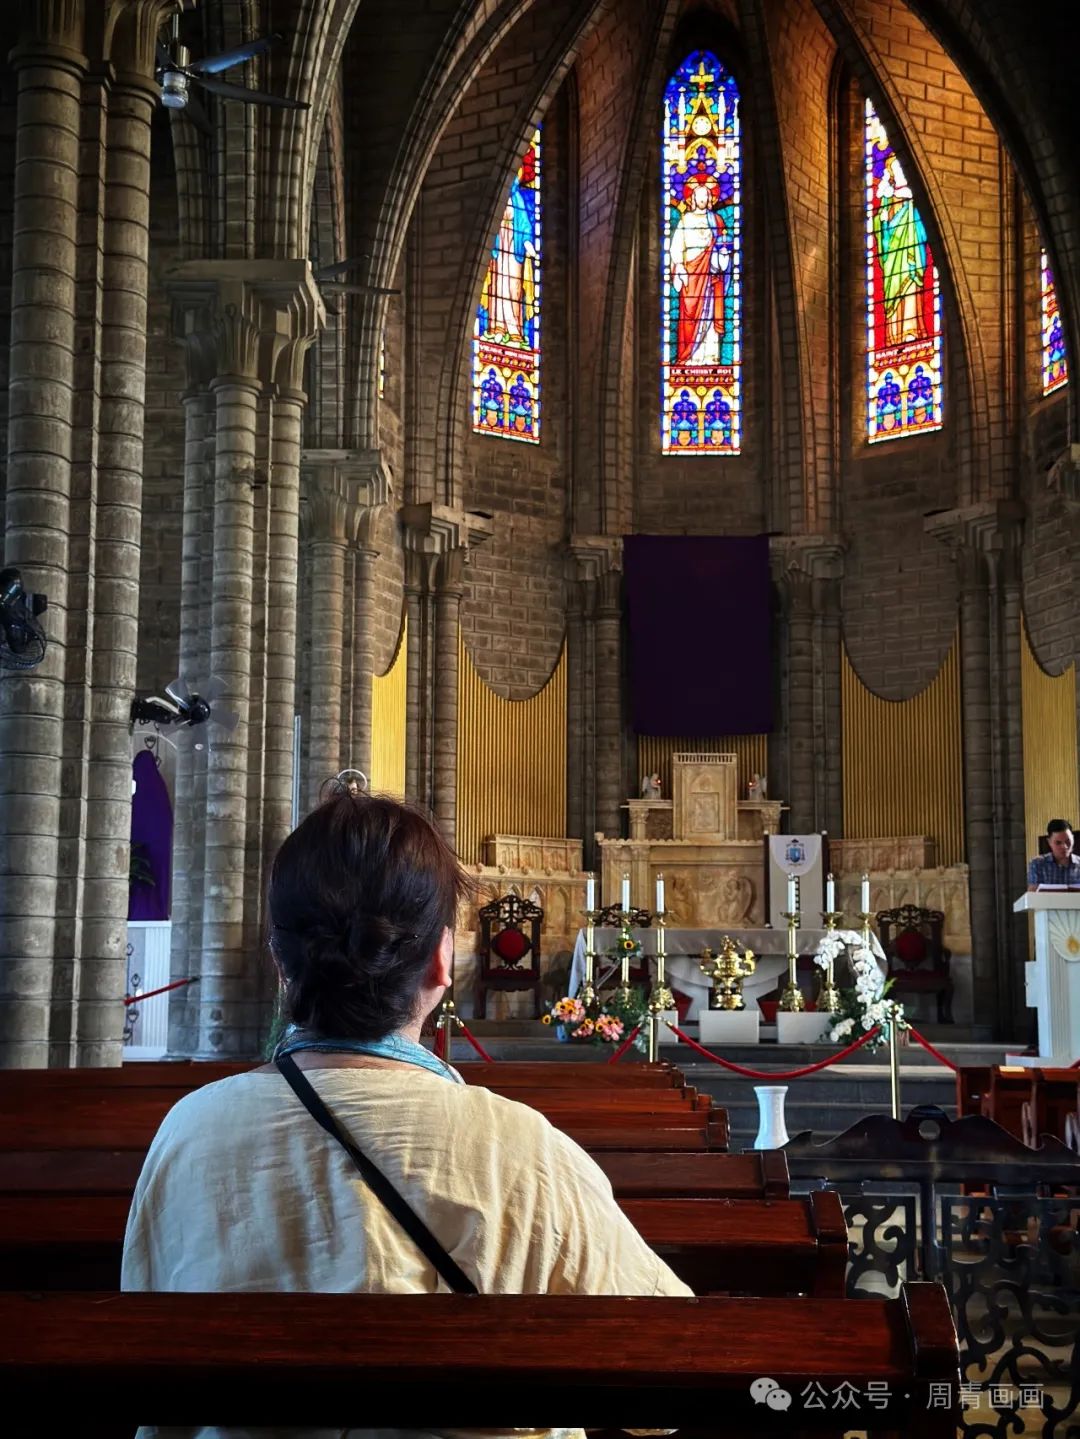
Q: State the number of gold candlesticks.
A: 6